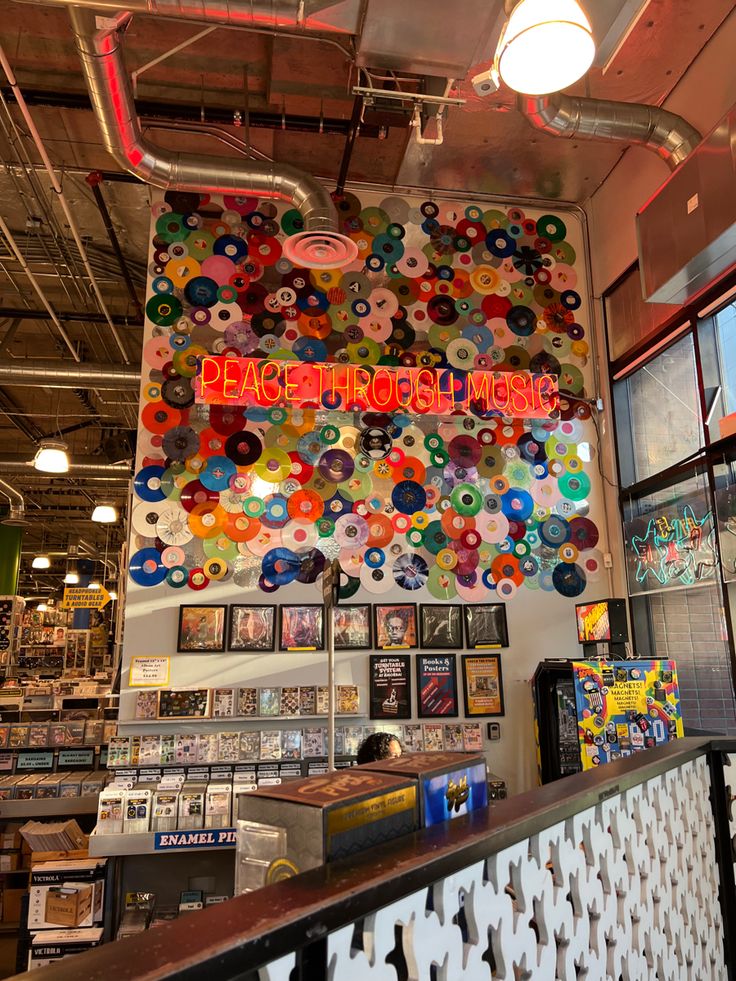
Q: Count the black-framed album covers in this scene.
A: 7